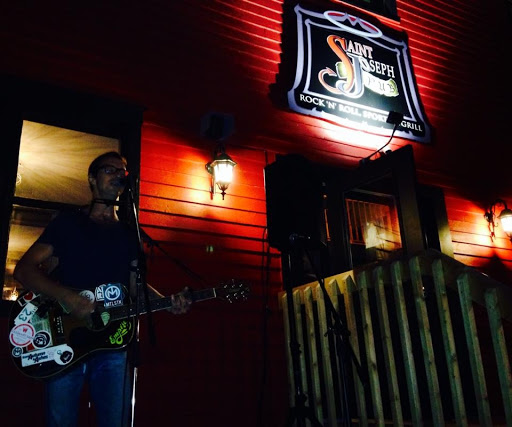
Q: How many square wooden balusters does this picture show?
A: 13